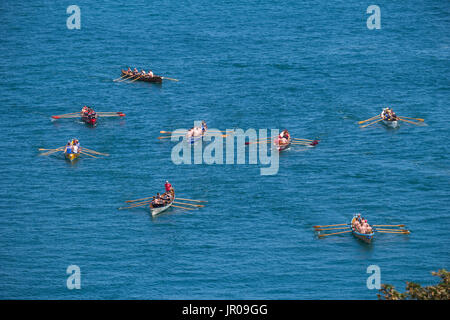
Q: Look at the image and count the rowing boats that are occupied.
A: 8